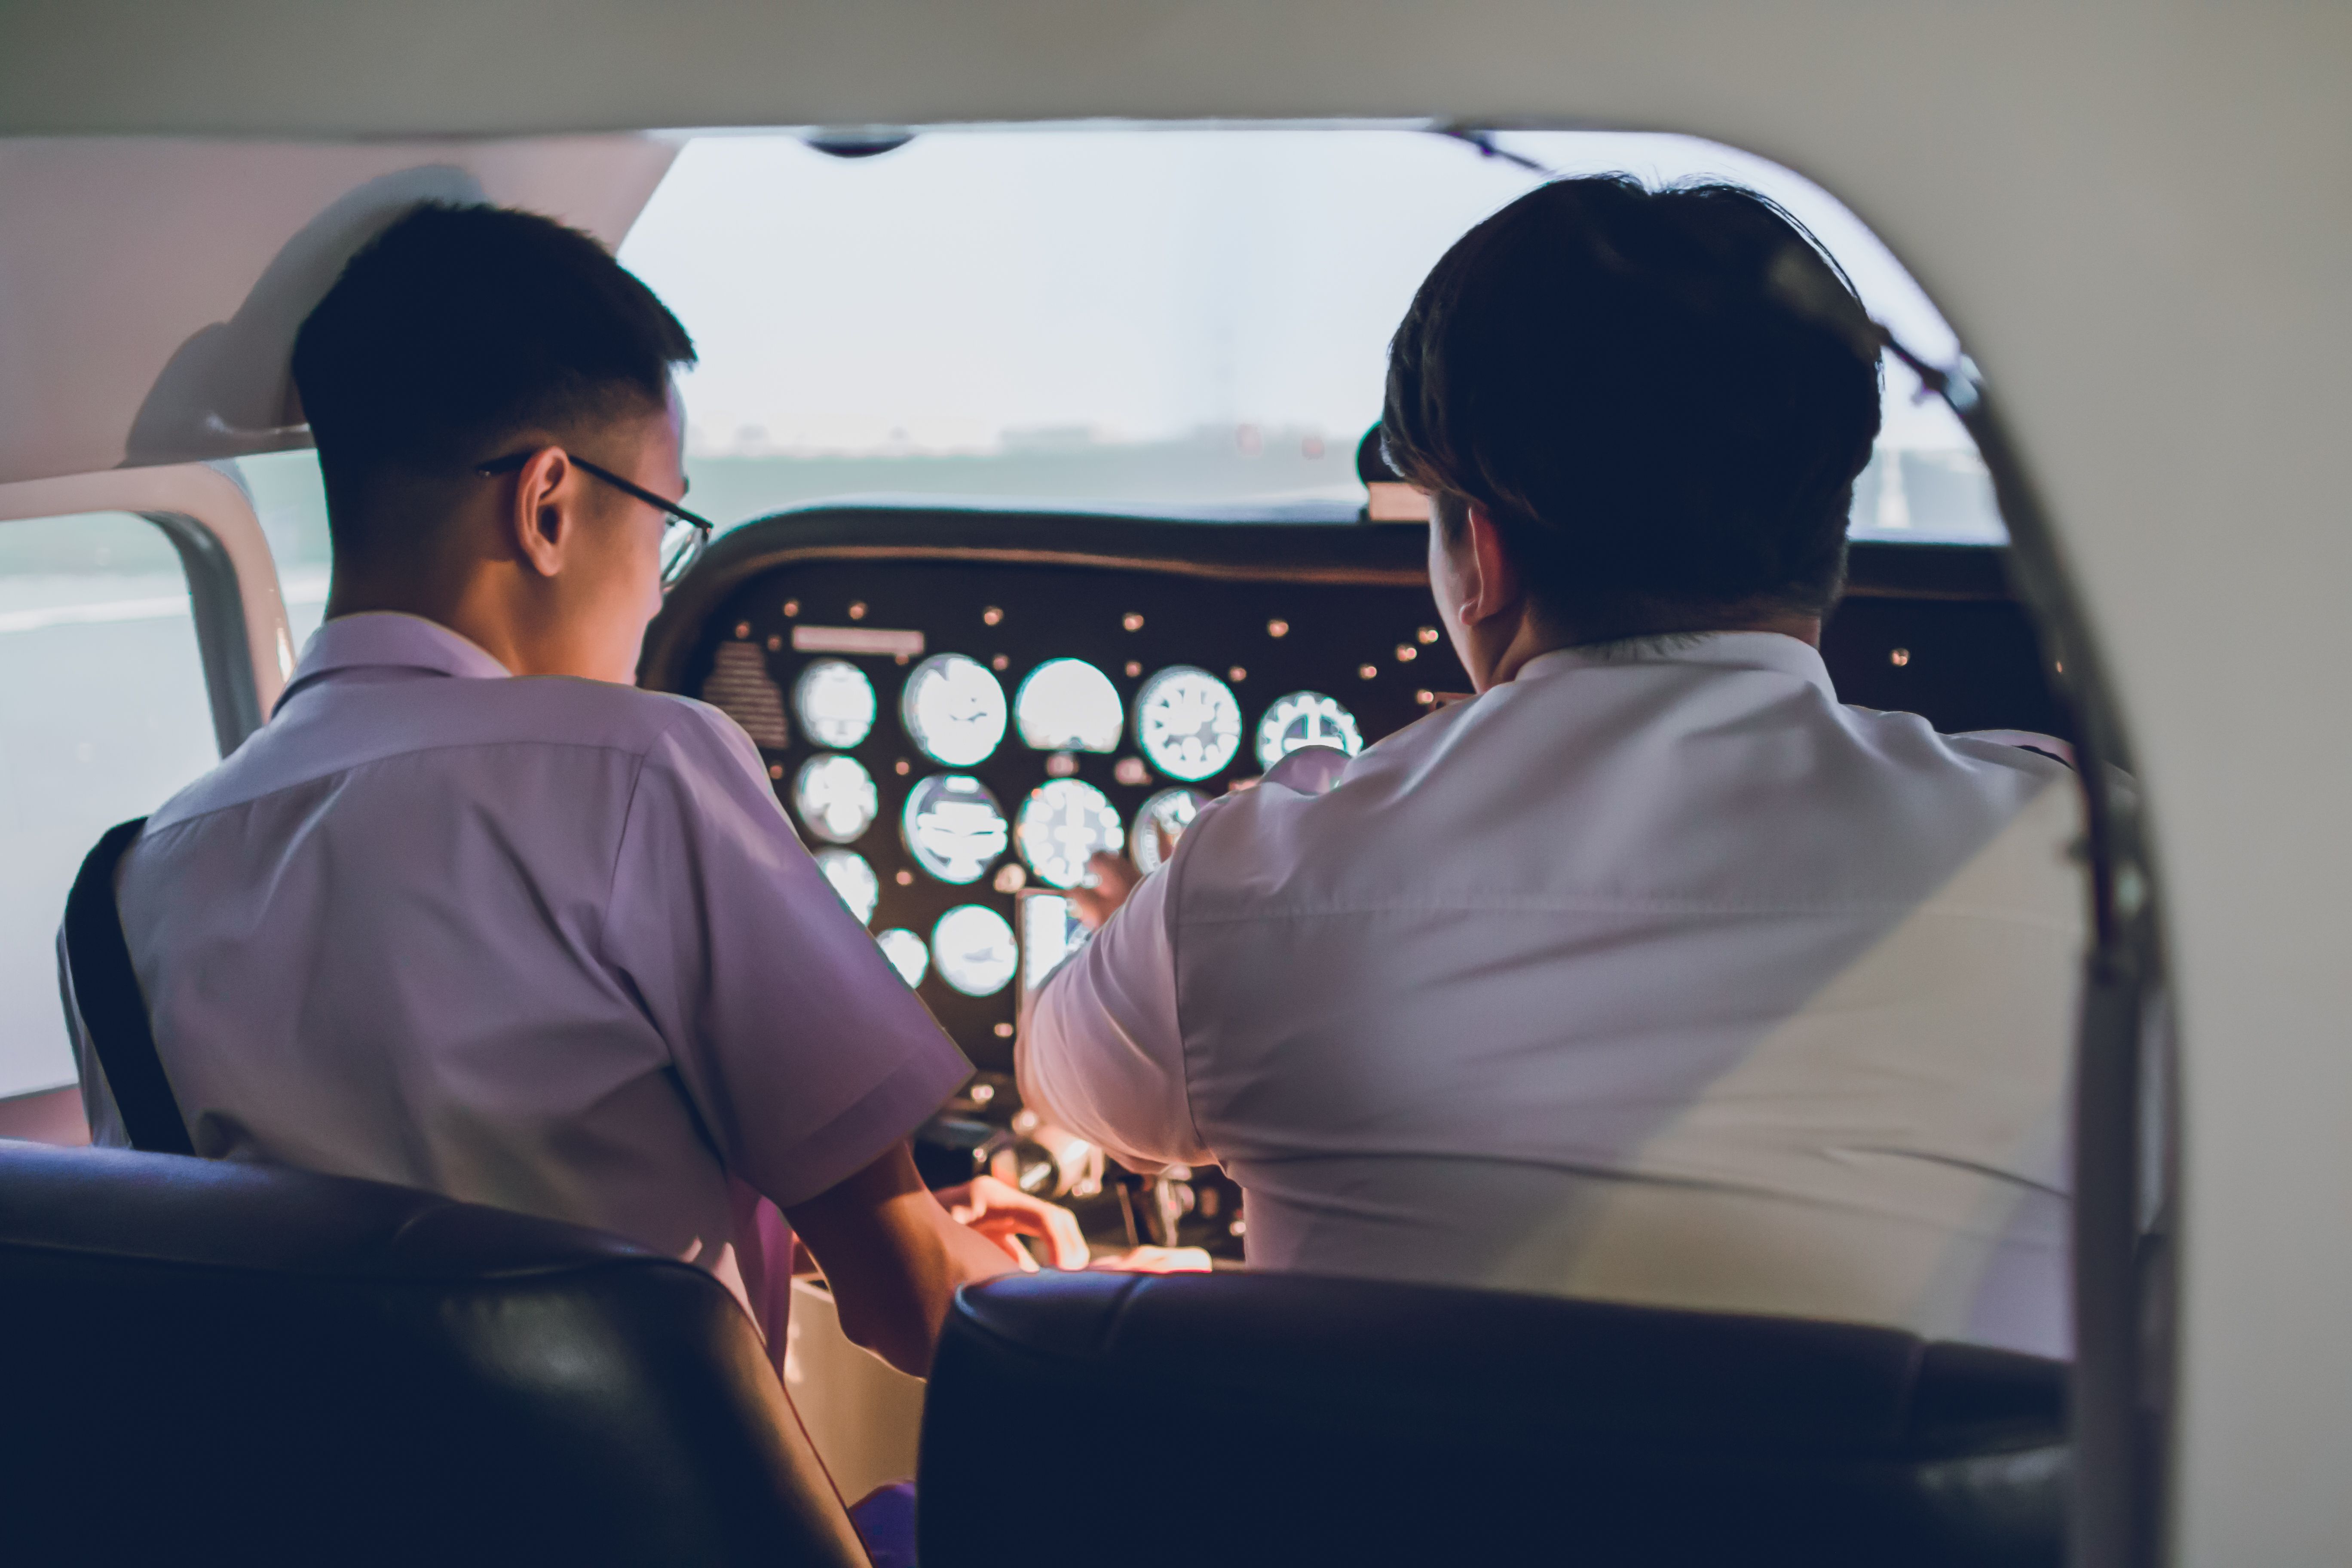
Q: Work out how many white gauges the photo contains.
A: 12